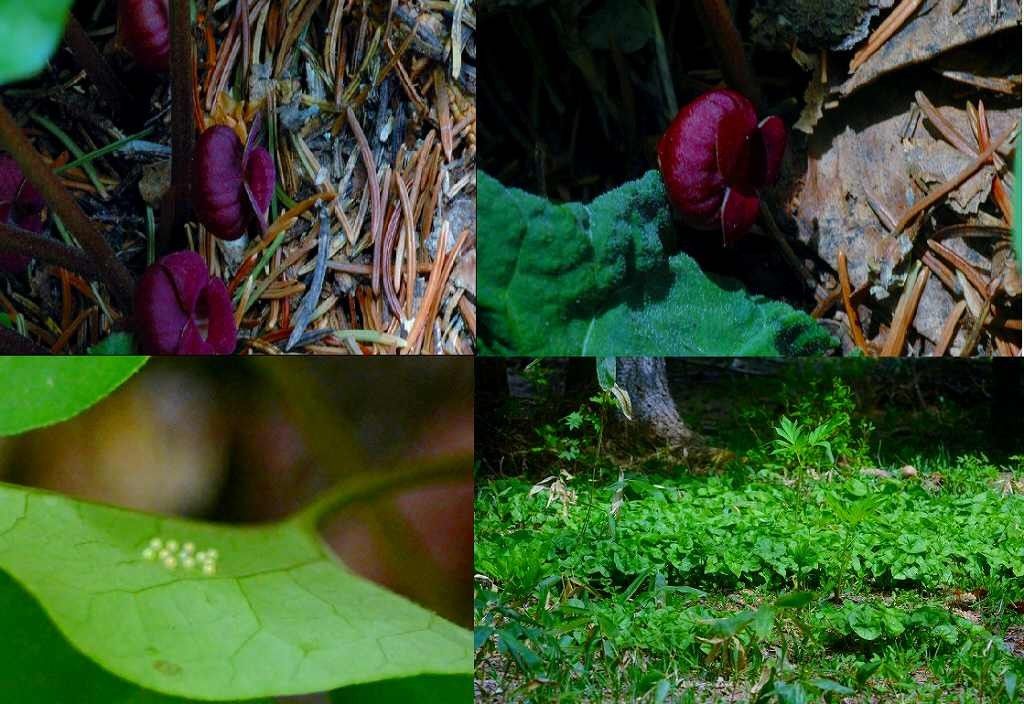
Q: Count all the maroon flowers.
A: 5